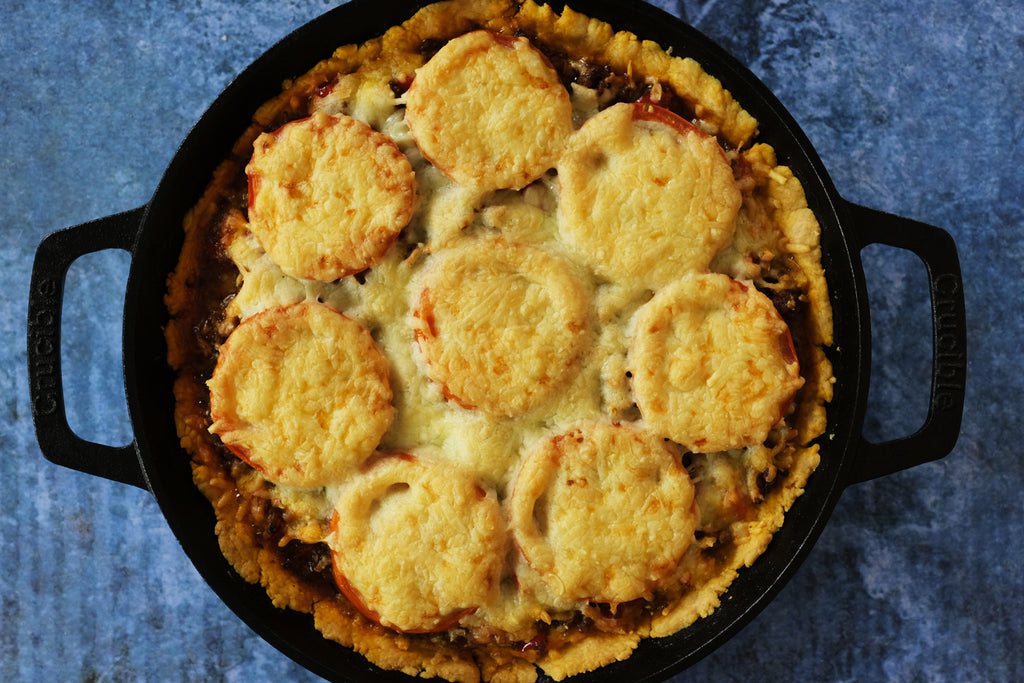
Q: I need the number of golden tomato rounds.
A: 8